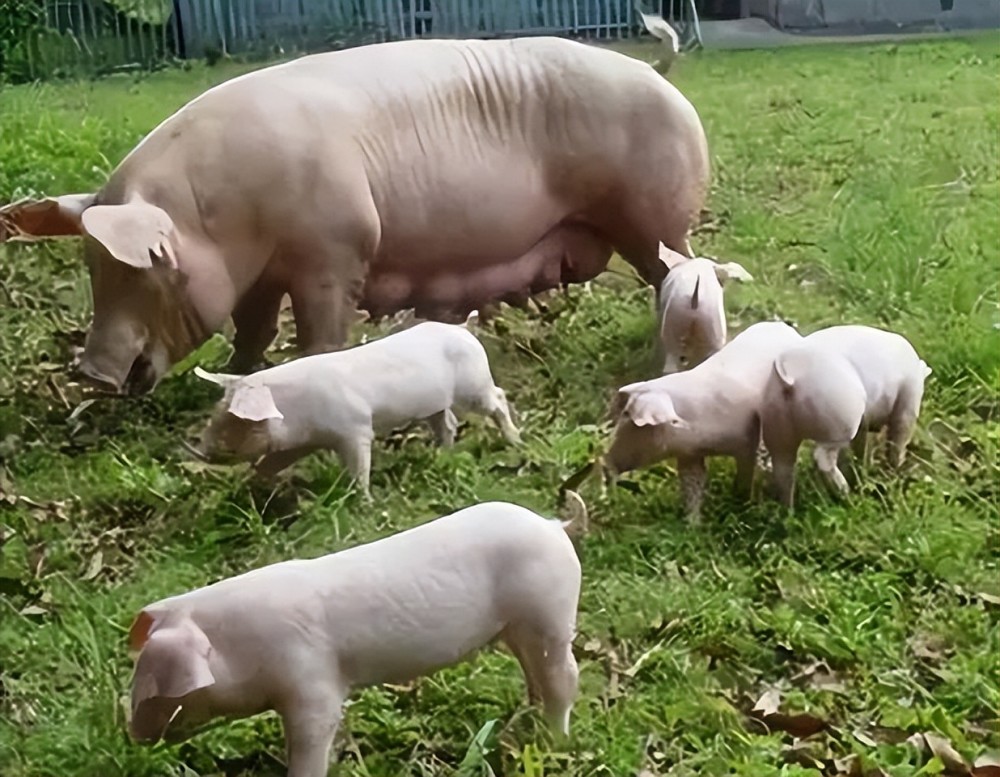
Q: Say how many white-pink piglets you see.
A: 5